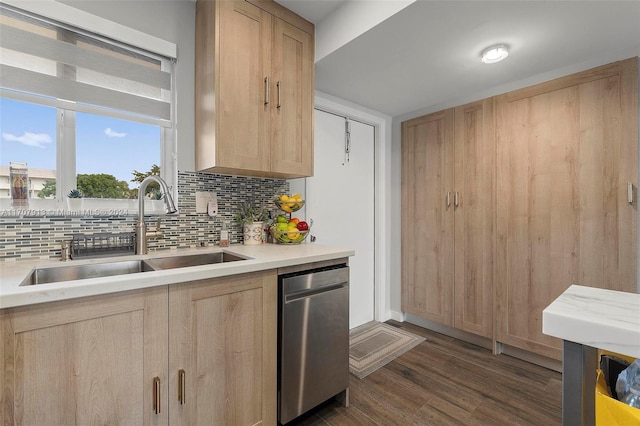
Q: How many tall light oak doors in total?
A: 3